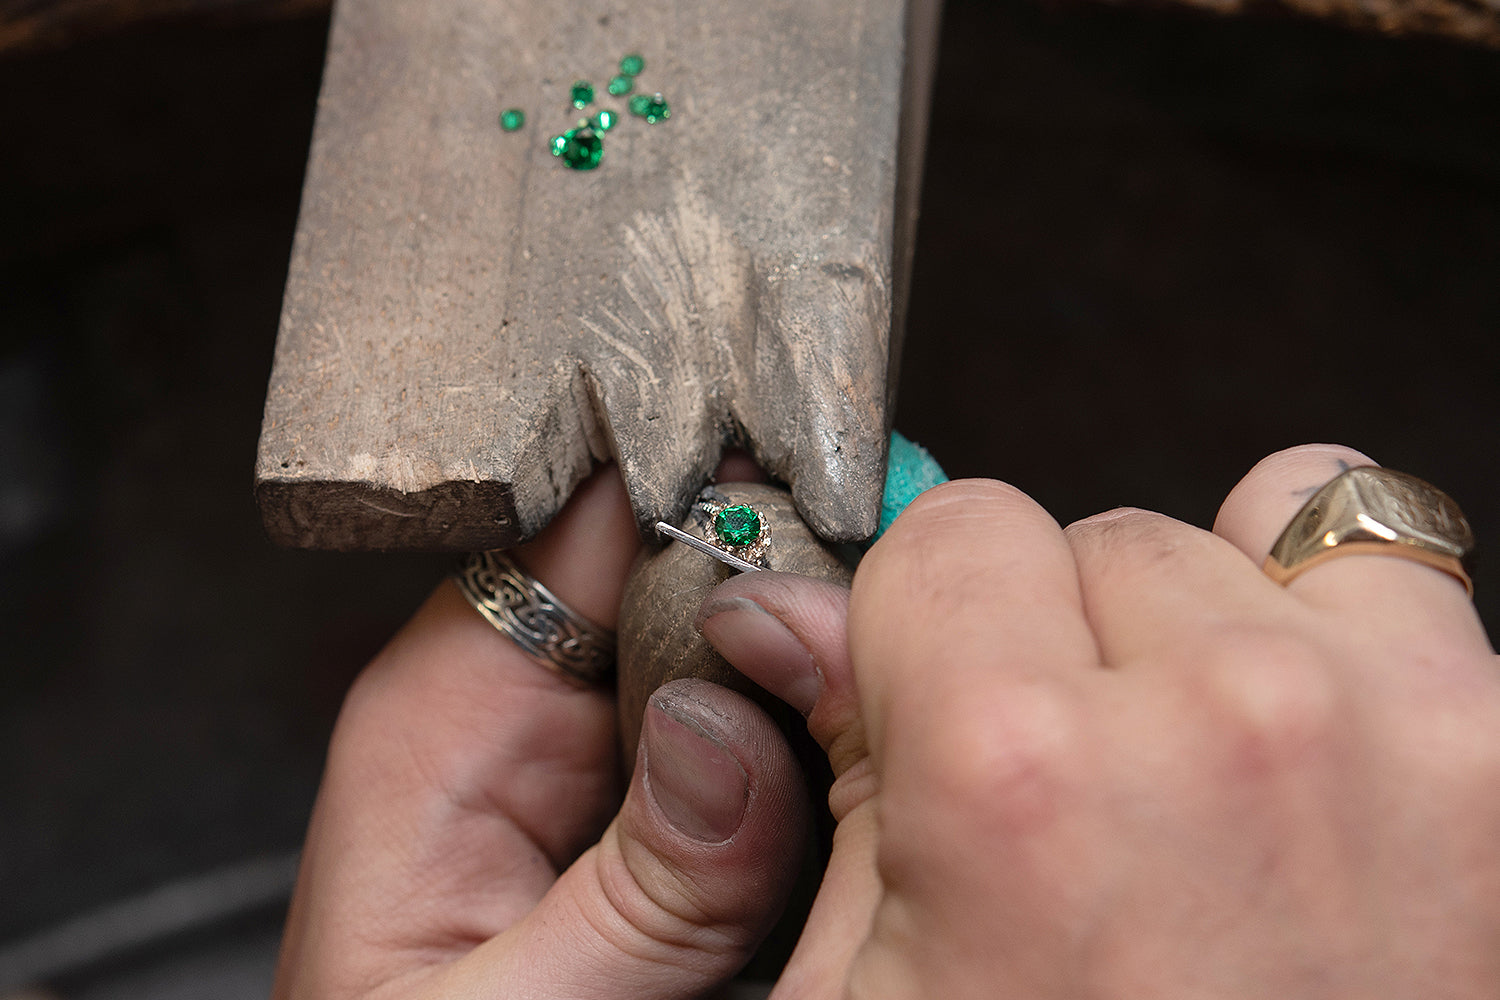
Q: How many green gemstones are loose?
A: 9